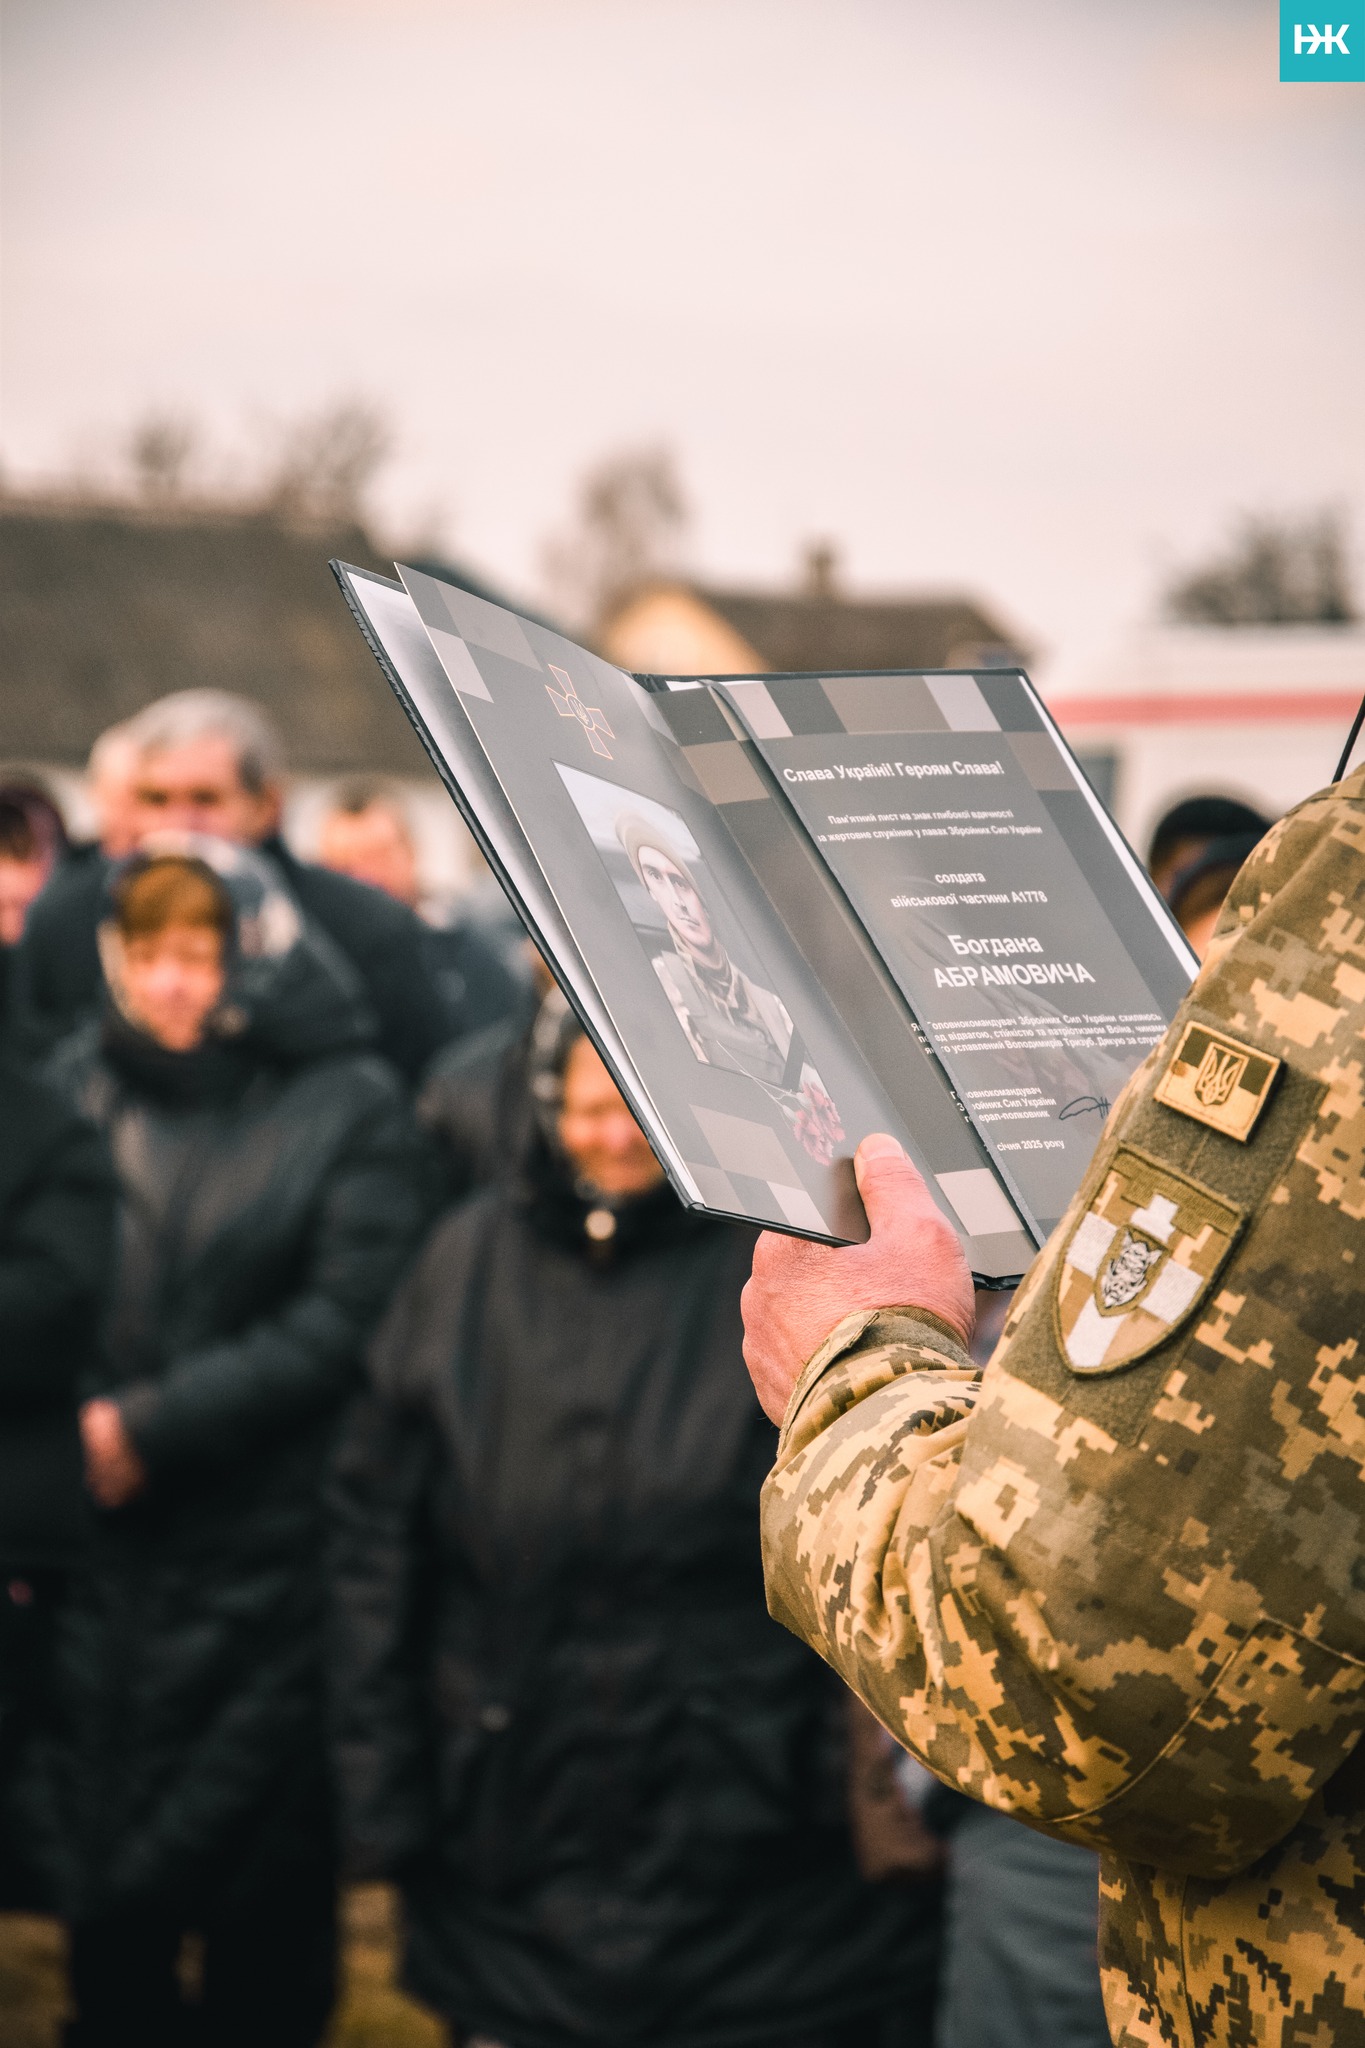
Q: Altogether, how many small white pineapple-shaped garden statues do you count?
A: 0